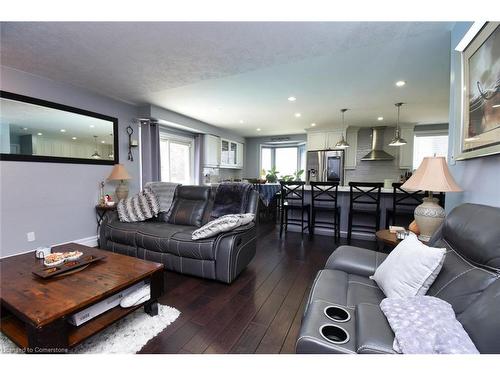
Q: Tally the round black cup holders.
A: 2